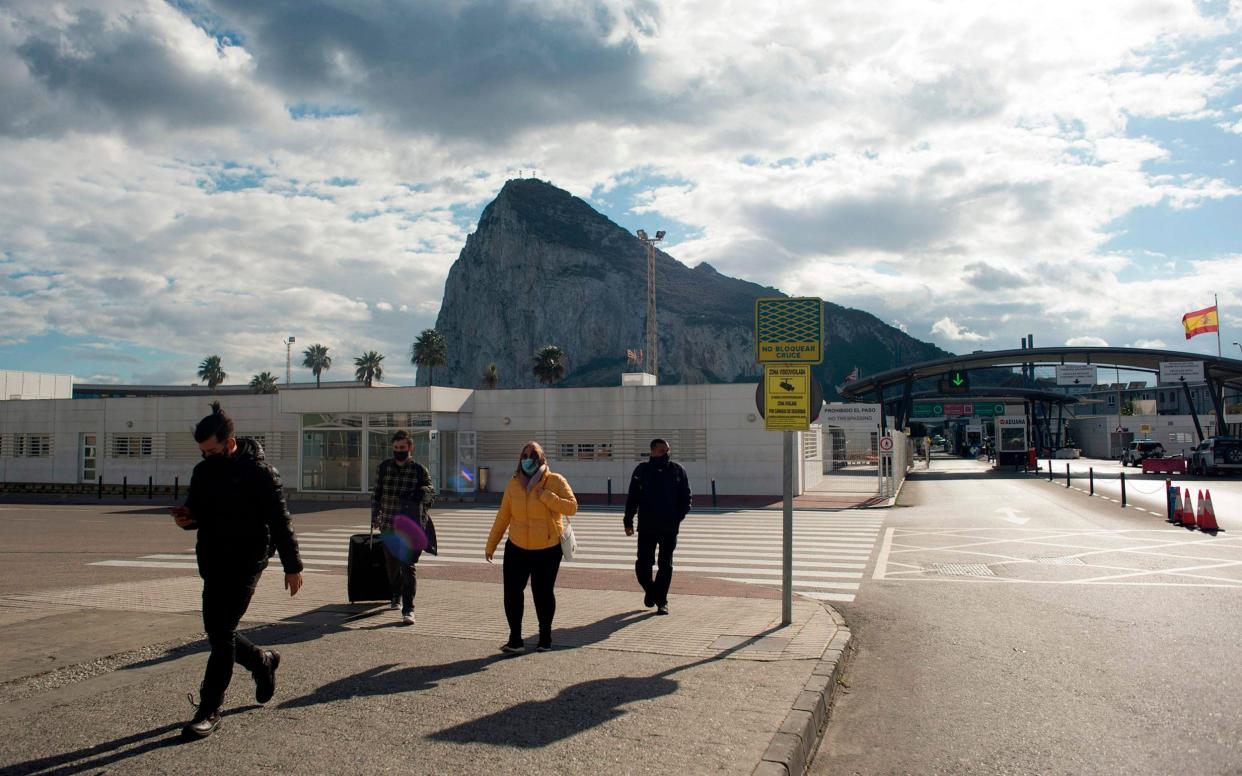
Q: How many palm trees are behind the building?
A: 7